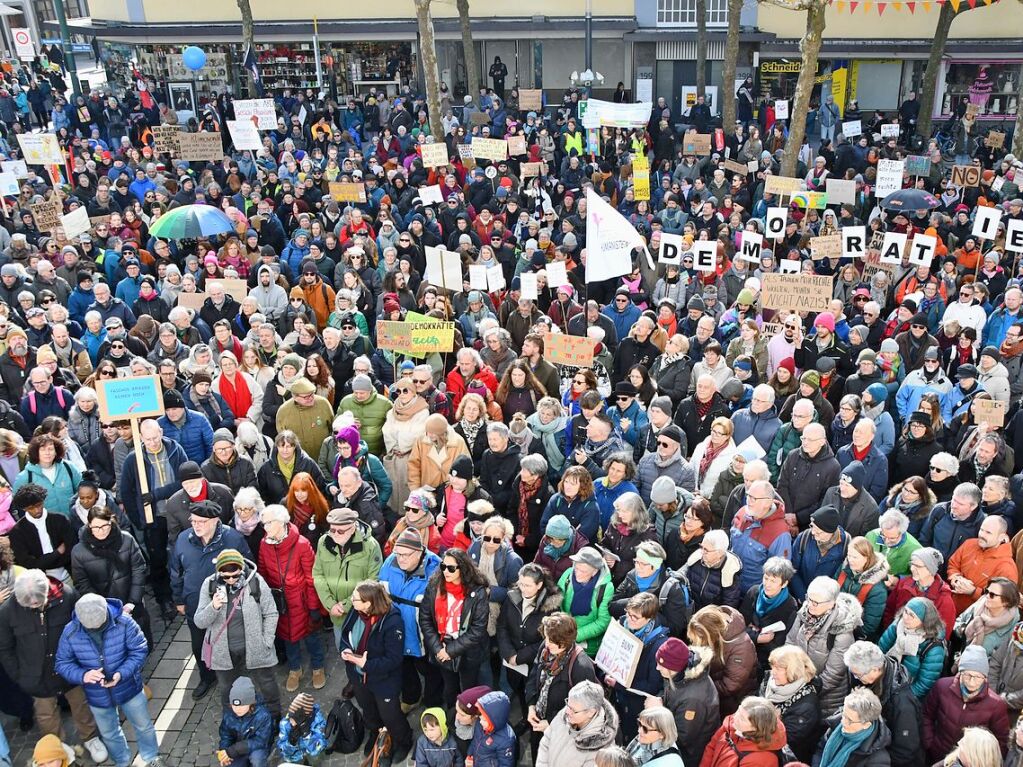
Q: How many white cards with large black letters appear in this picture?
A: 10